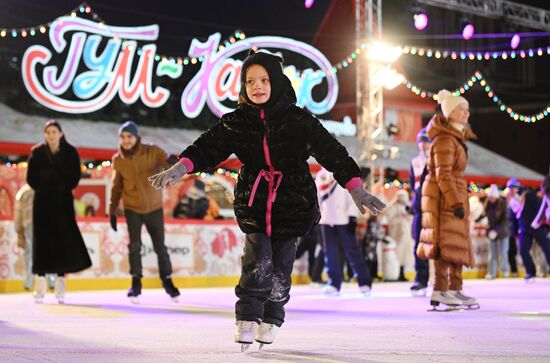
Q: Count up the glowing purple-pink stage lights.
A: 4